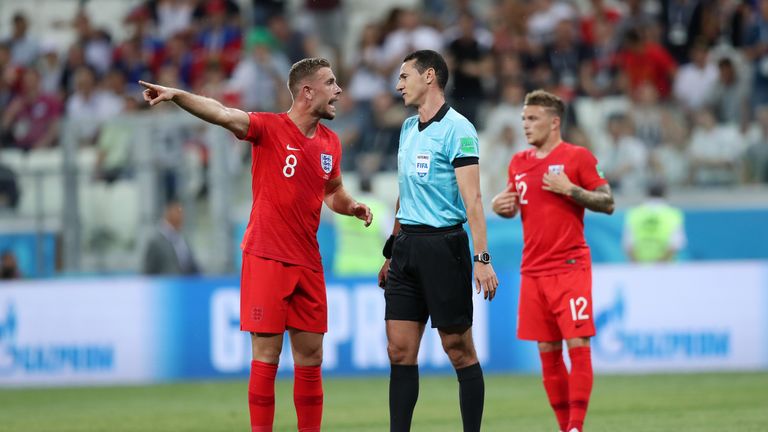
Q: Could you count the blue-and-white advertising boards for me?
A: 3